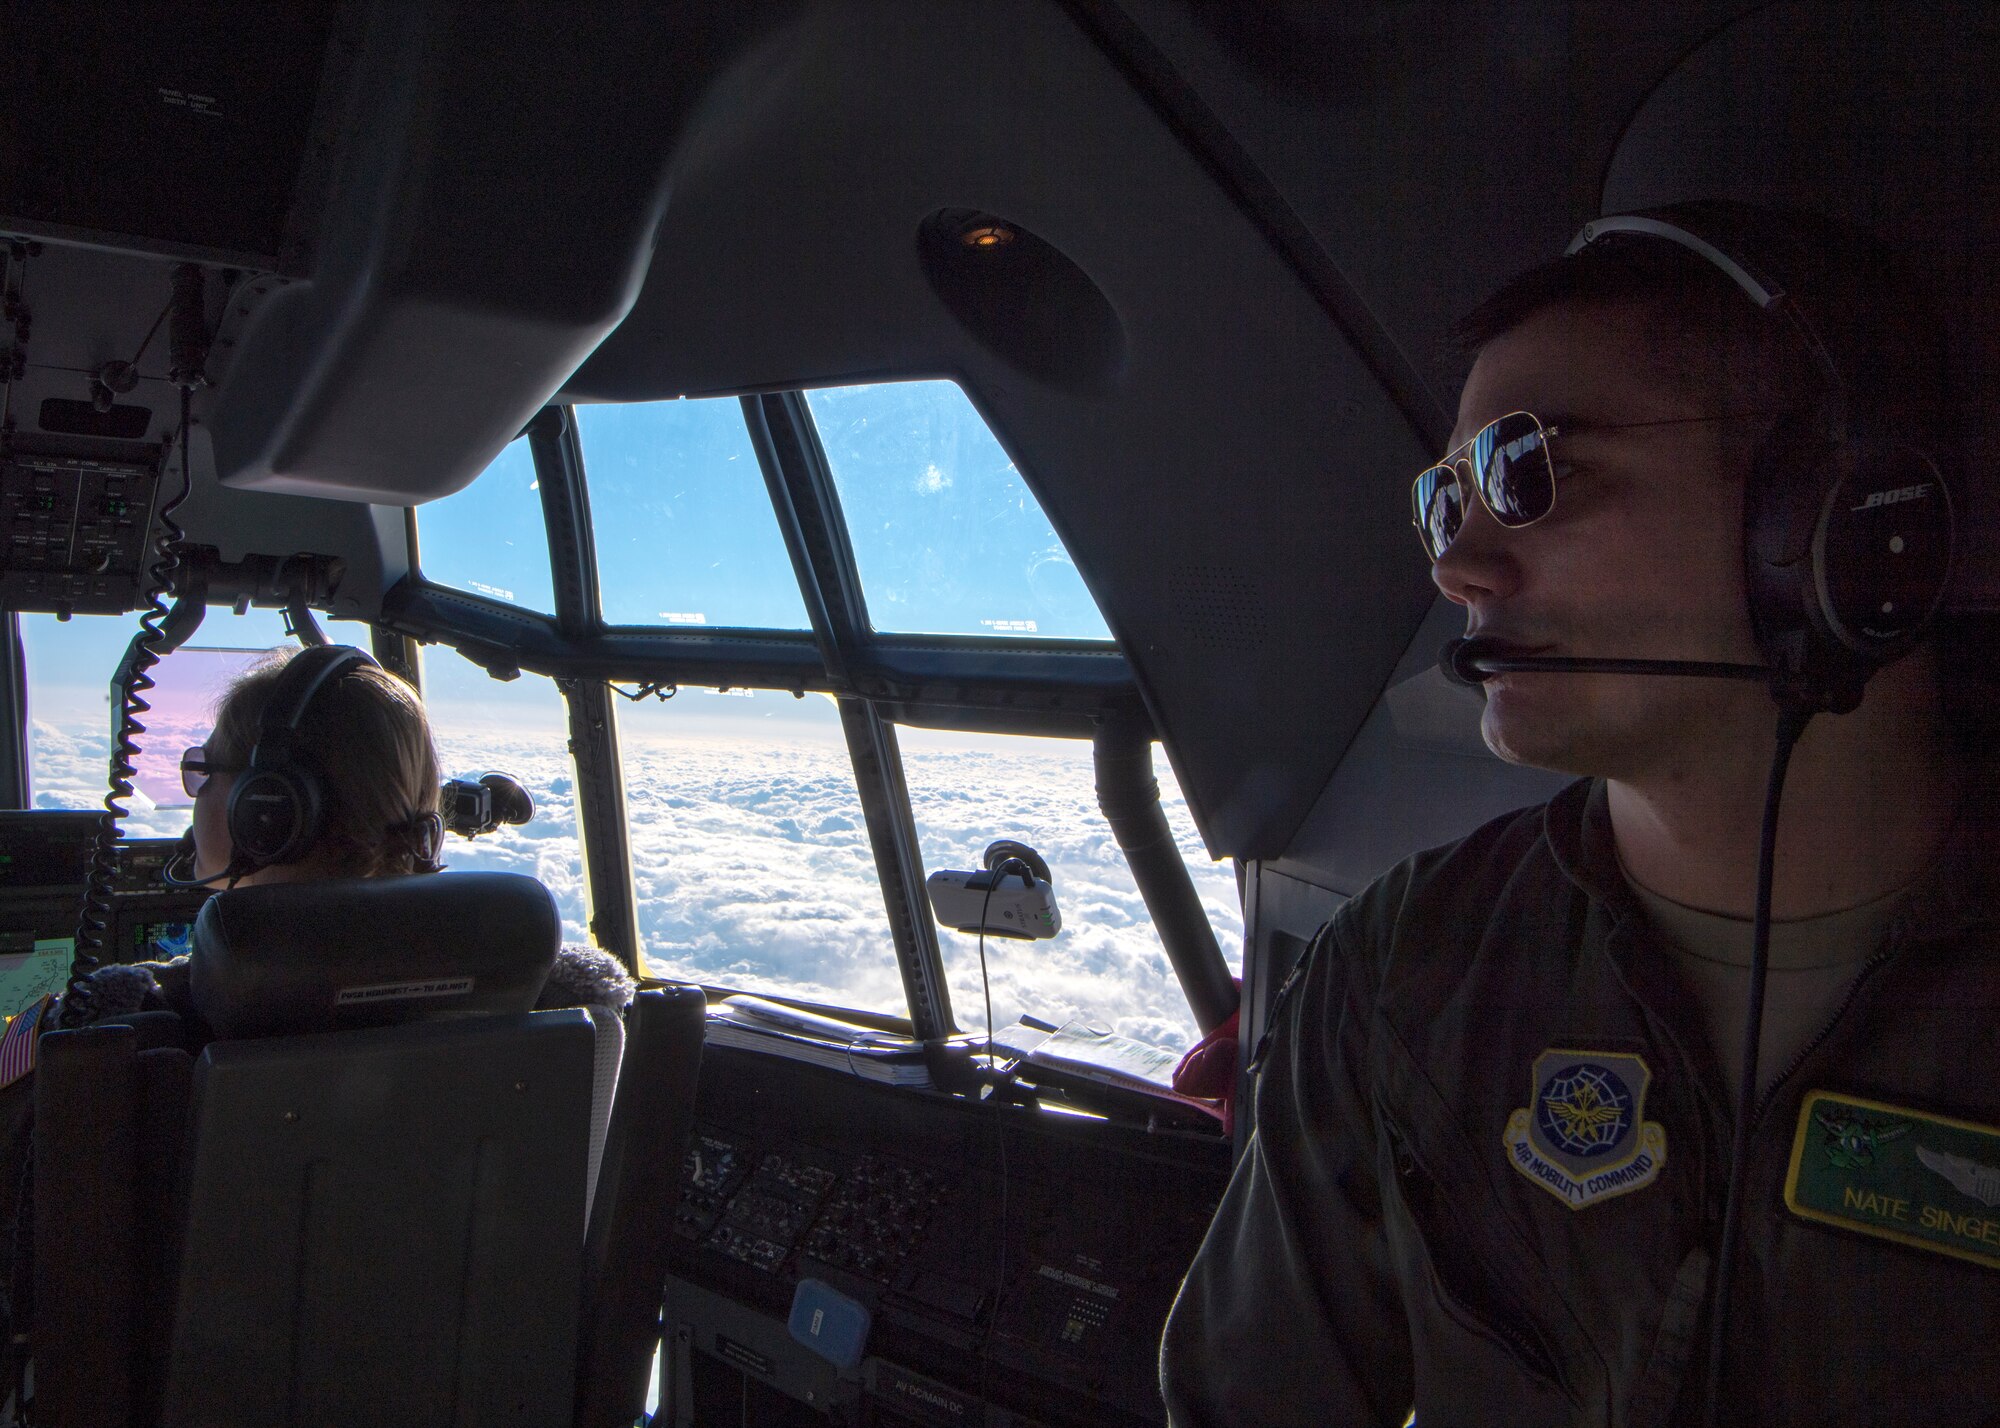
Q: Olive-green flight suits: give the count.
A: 1